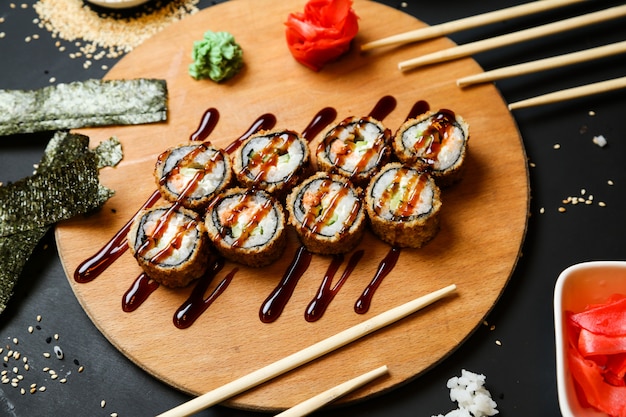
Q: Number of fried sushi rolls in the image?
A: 8